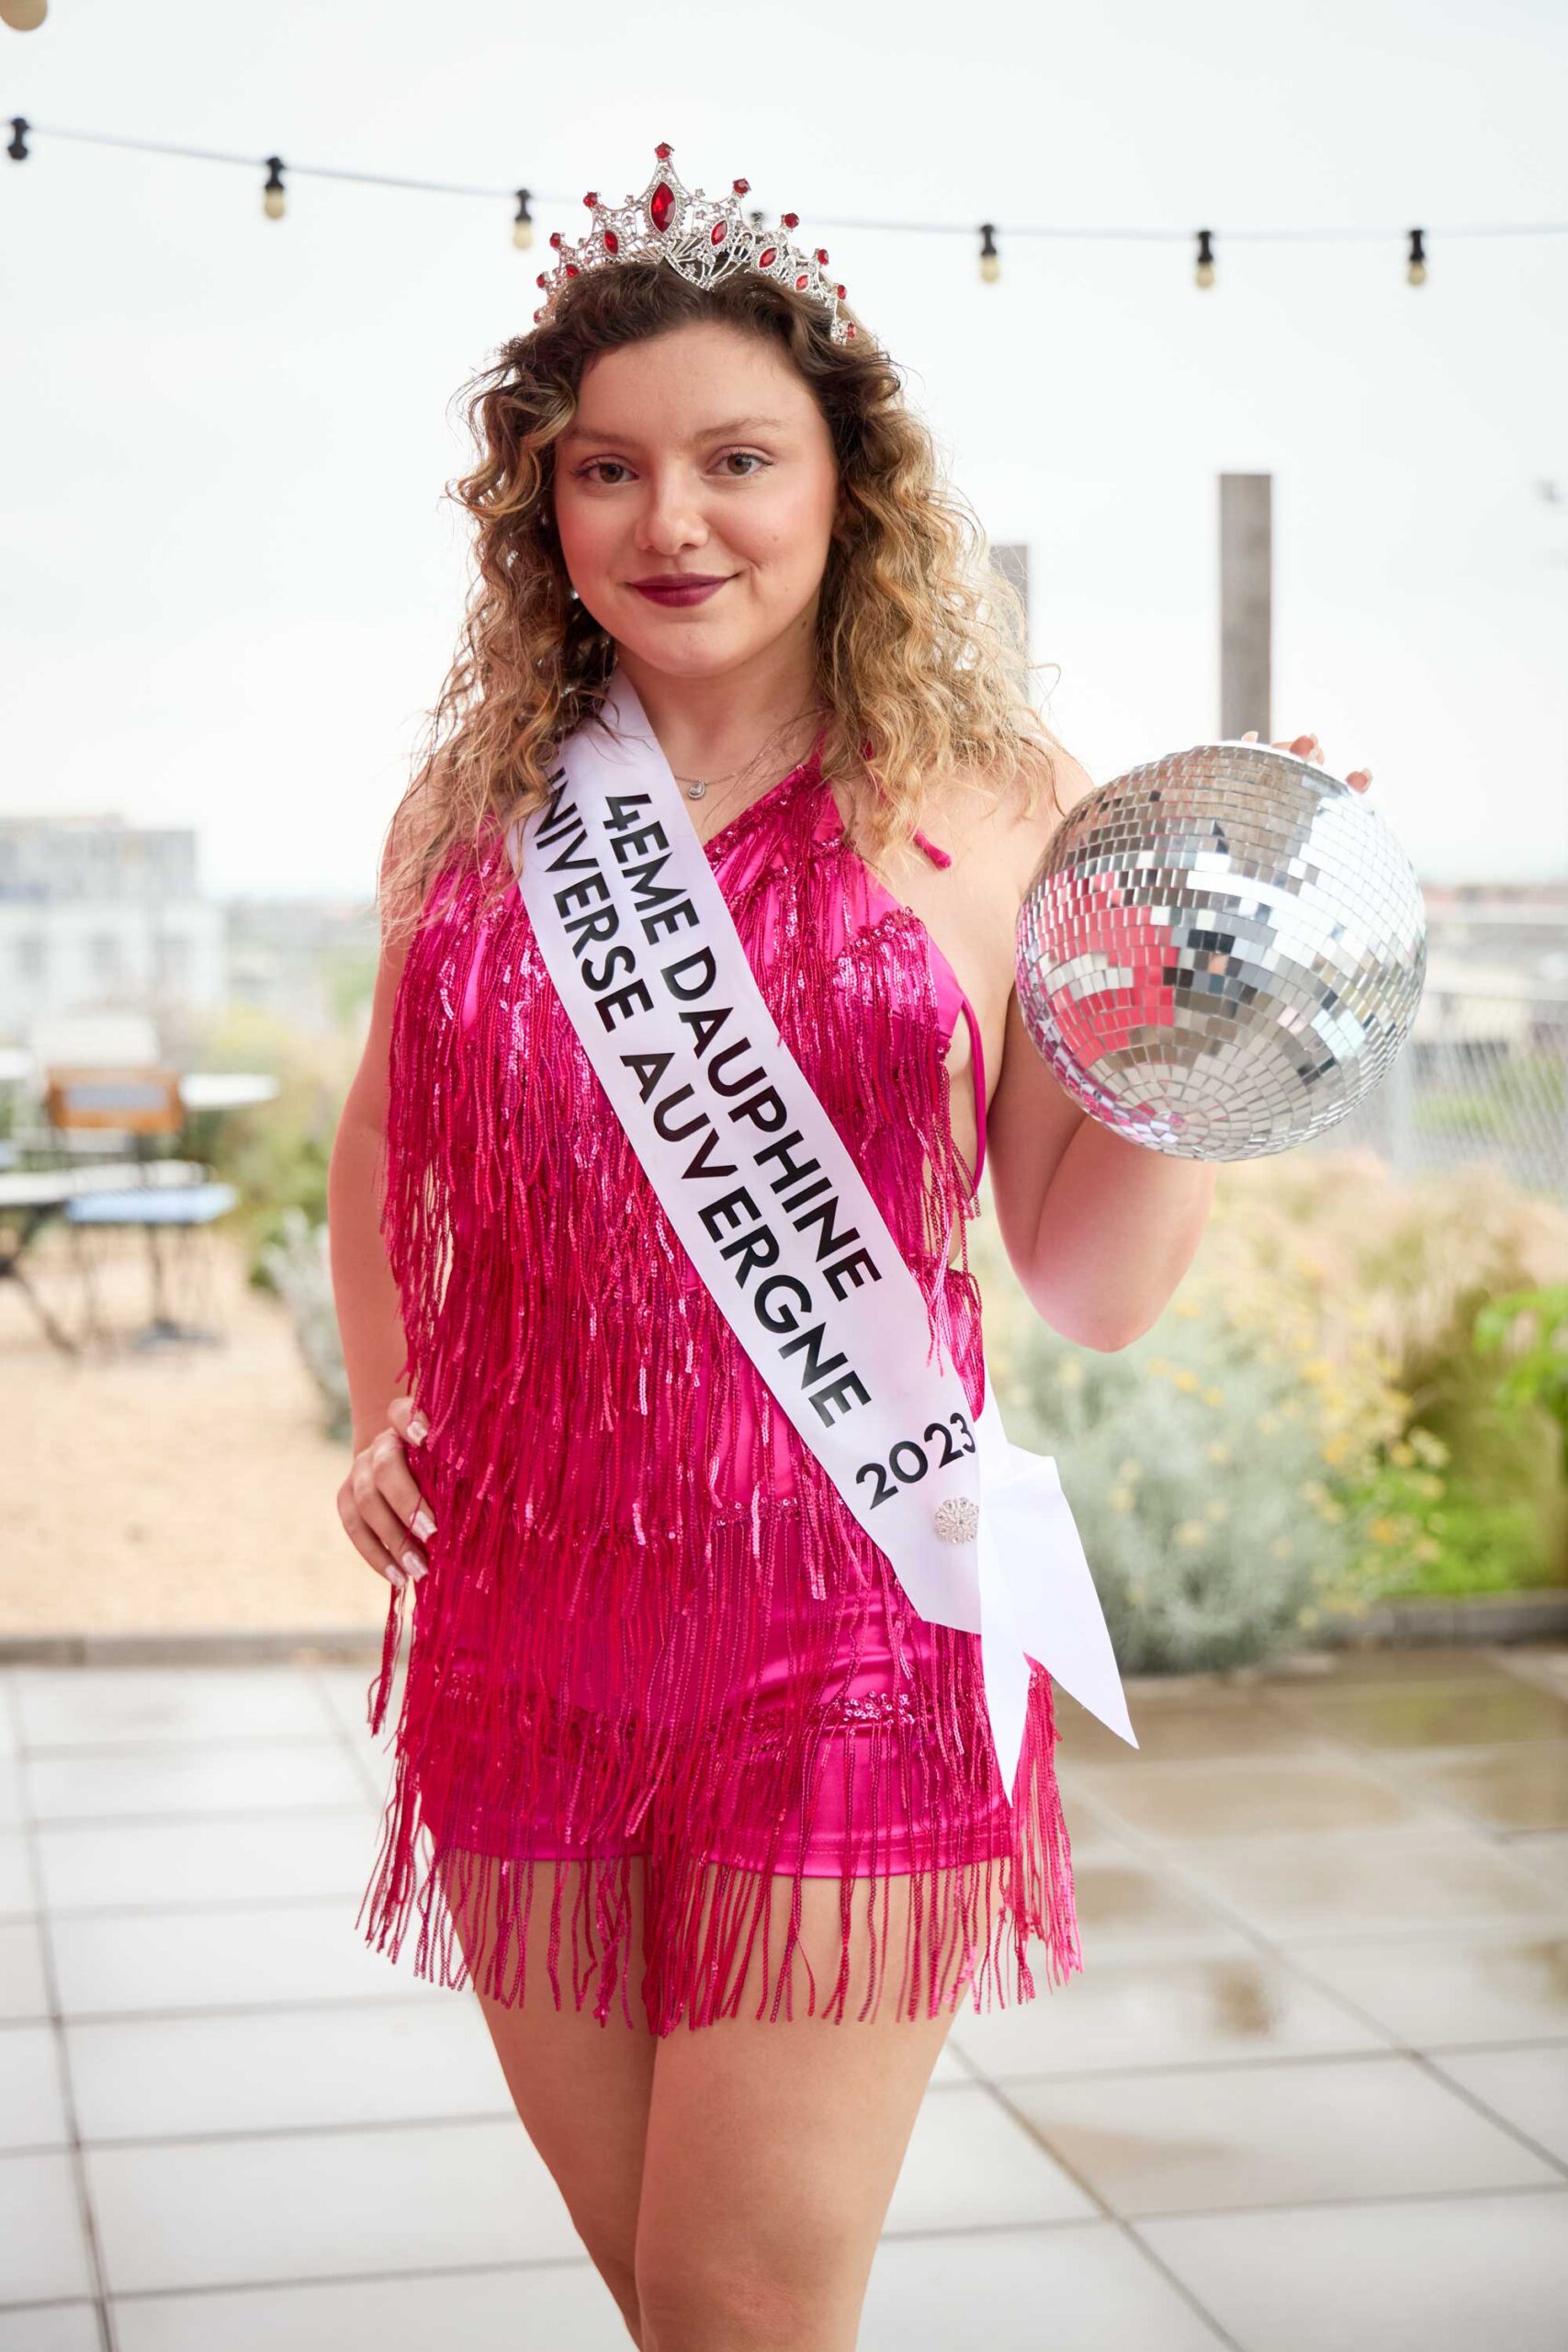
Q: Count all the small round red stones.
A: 10